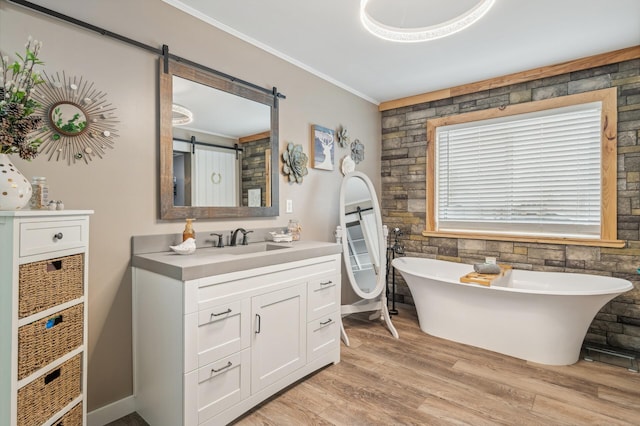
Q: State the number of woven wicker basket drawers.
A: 4